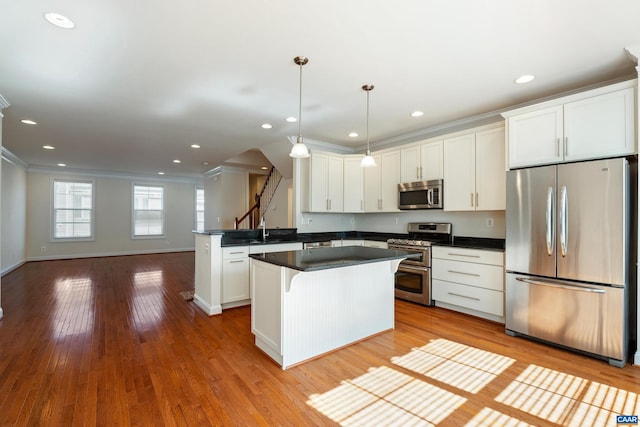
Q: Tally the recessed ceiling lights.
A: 13